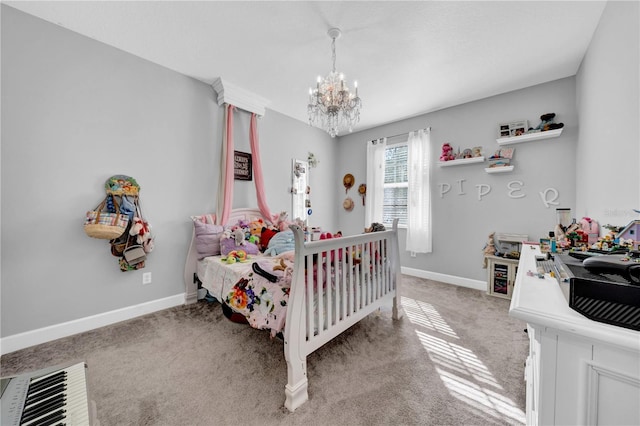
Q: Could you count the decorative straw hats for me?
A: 3